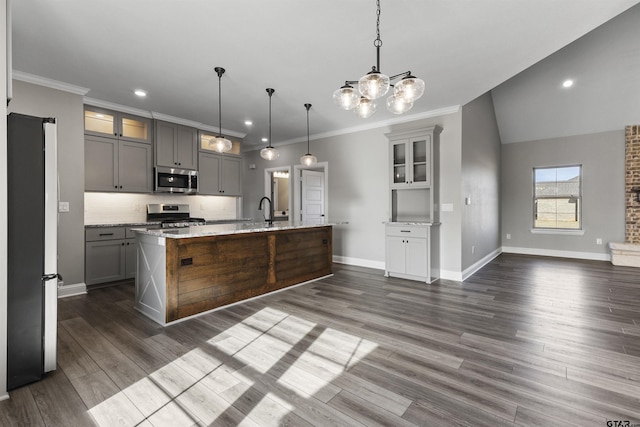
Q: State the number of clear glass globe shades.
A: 8